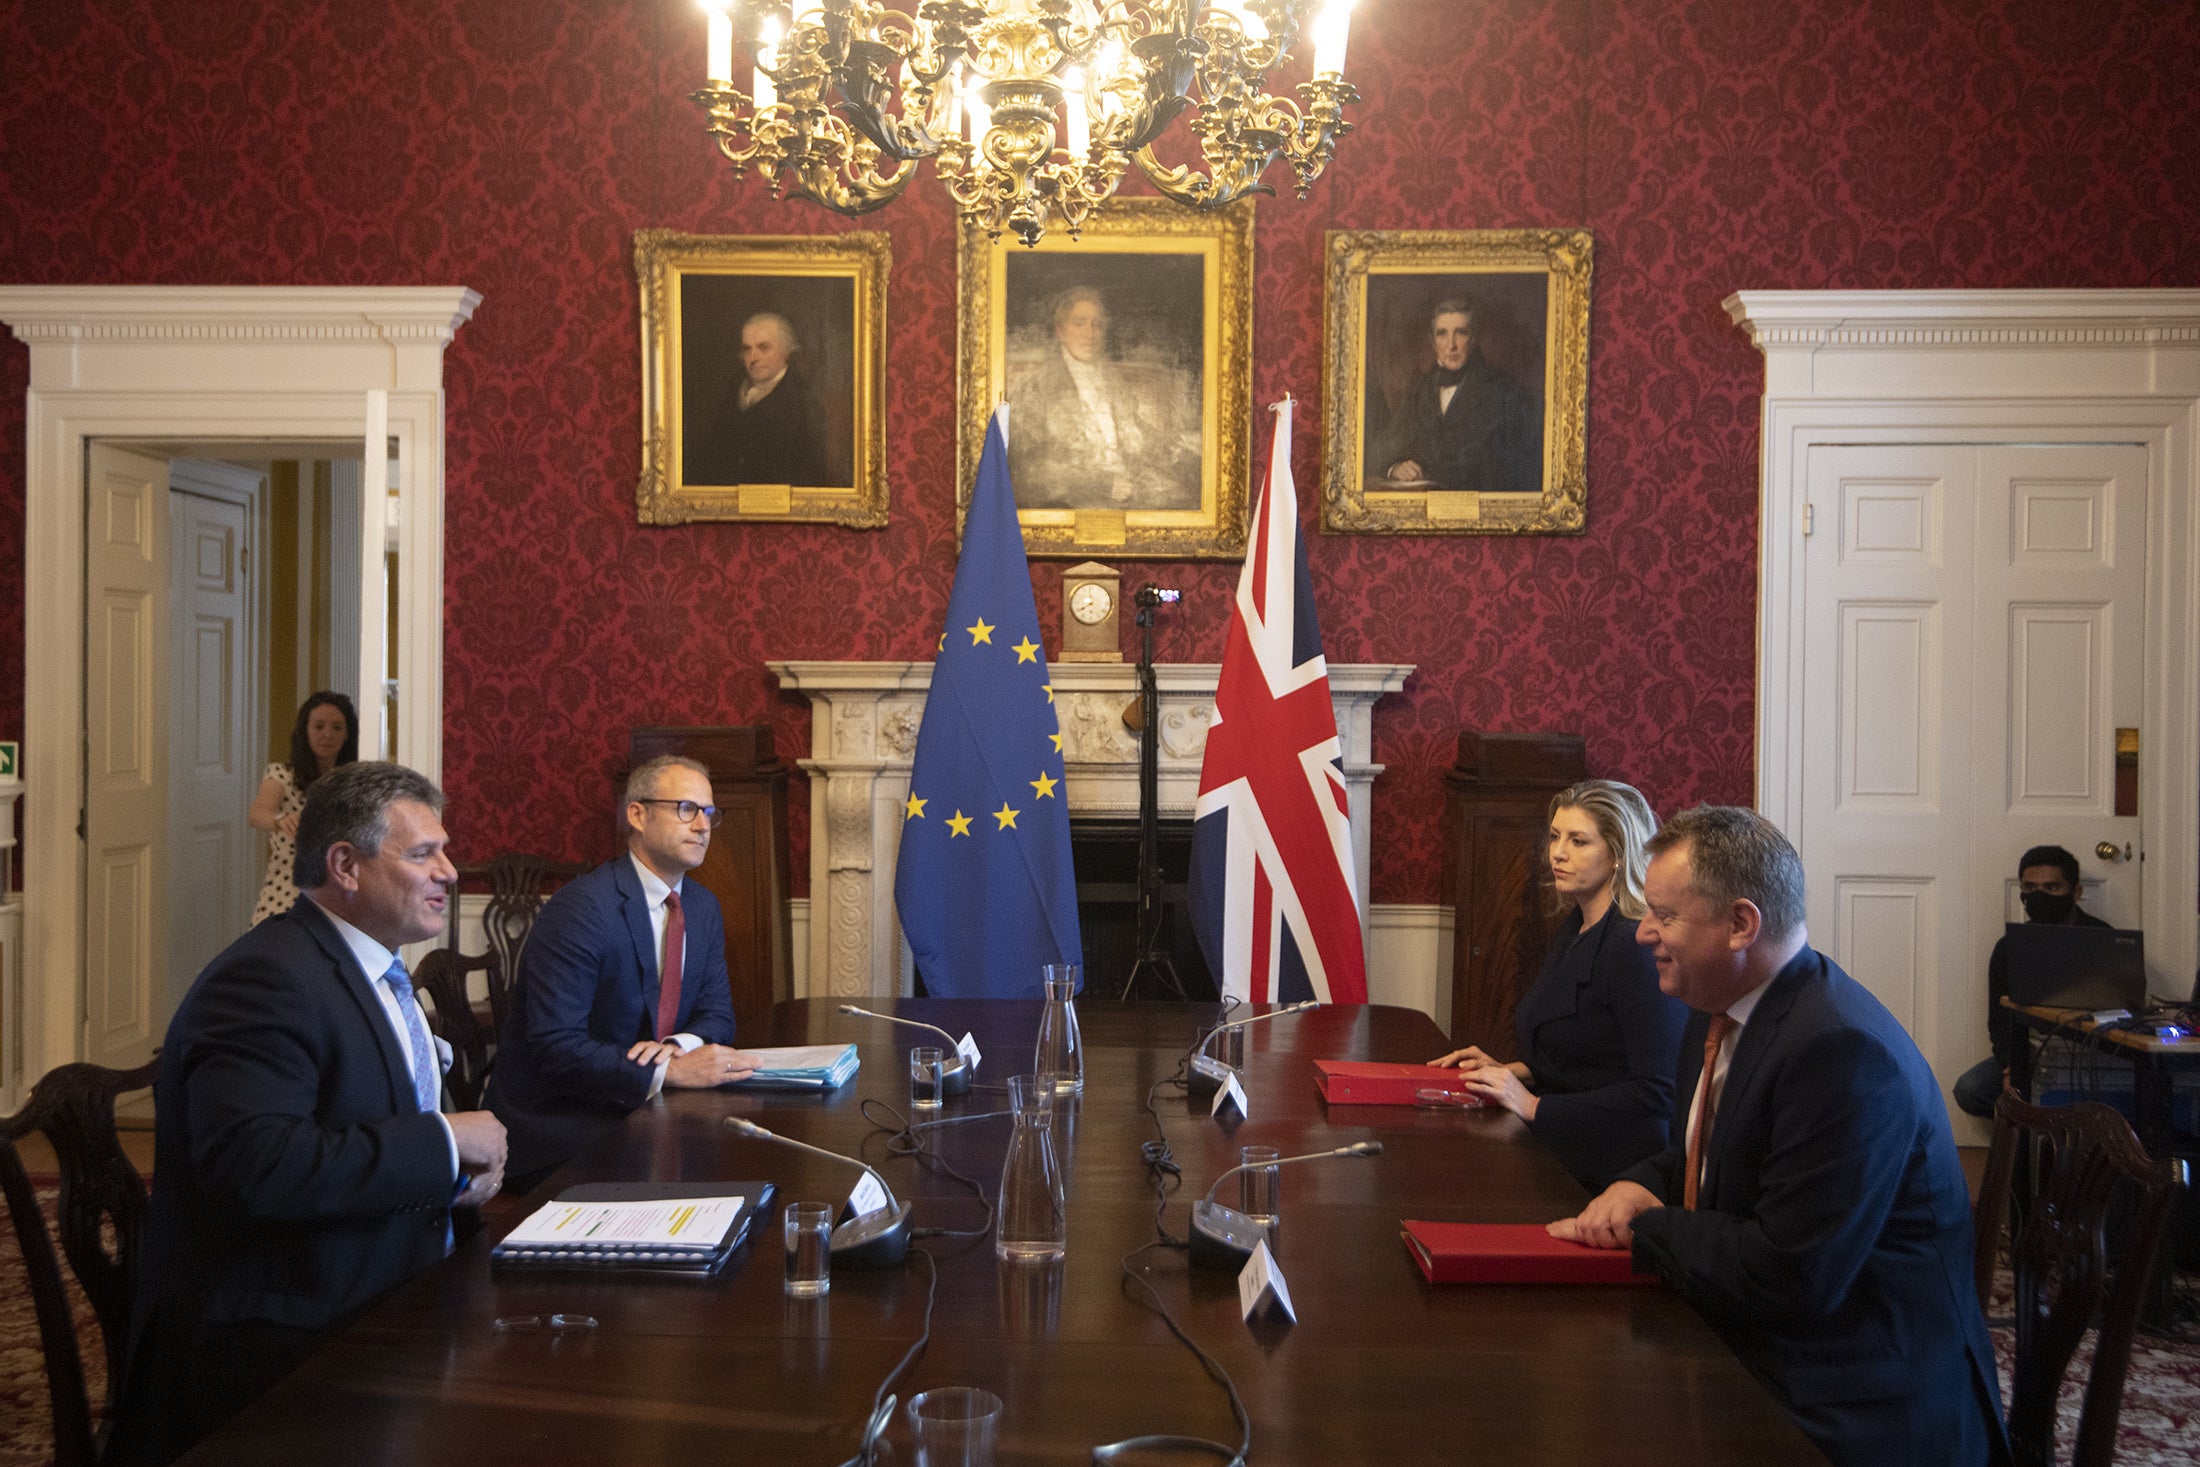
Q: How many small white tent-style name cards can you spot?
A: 4